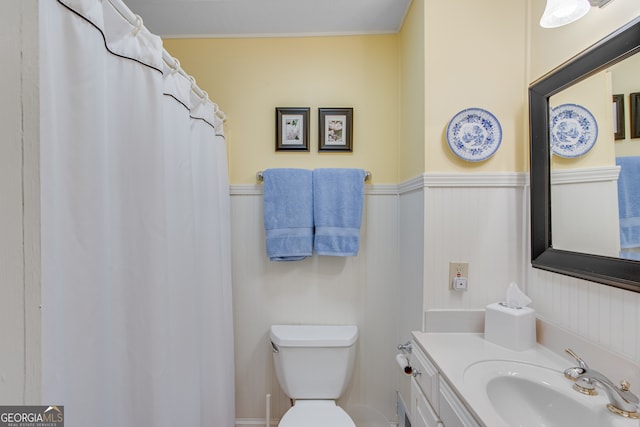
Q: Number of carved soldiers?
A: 0